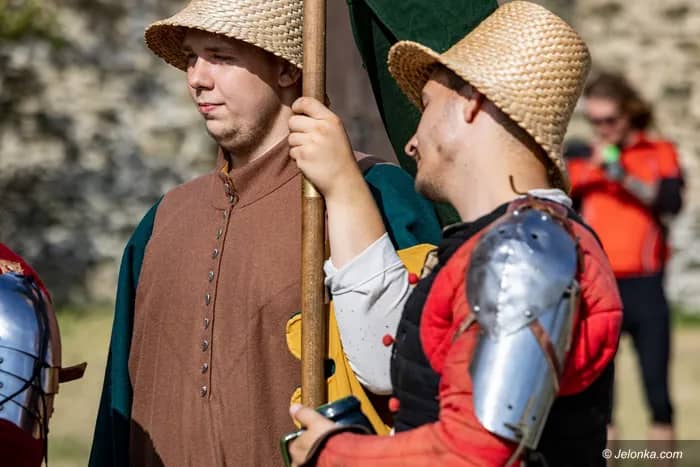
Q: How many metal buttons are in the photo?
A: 11